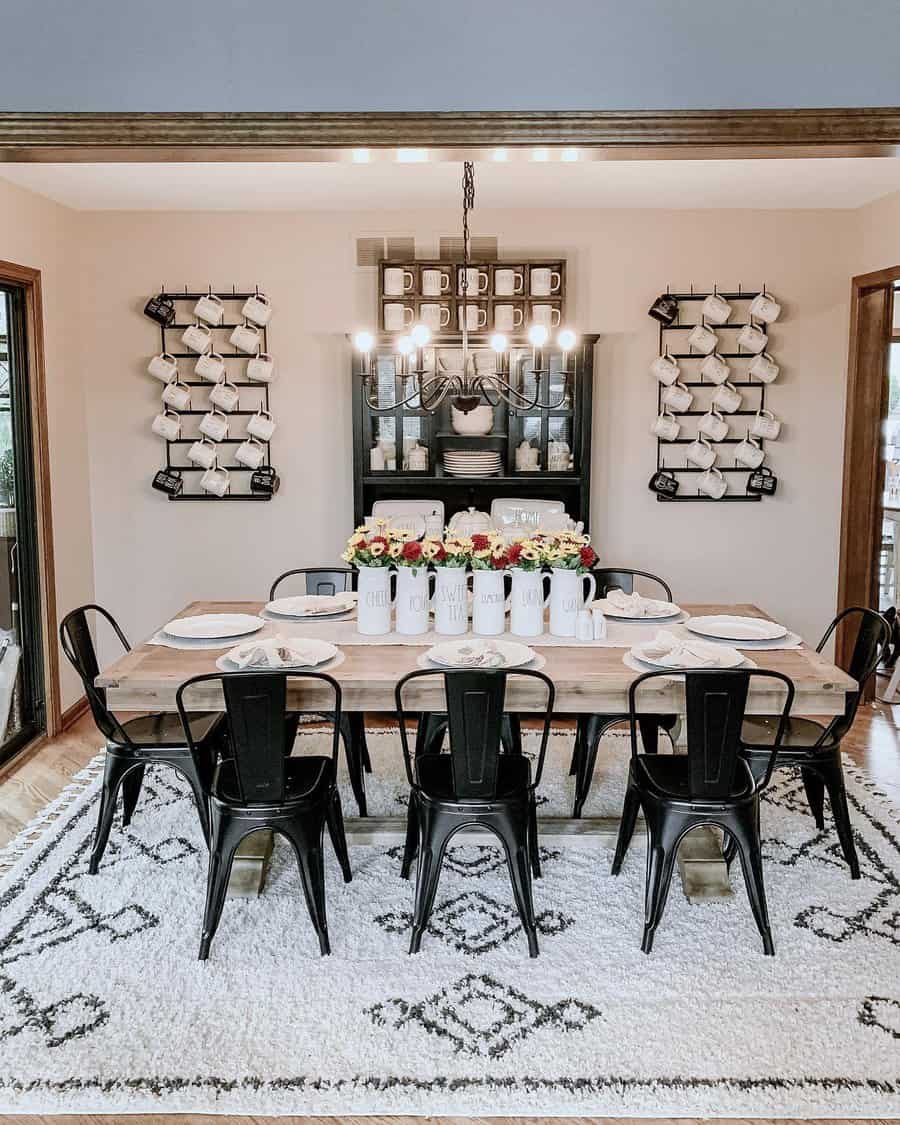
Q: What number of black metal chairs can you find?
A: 8